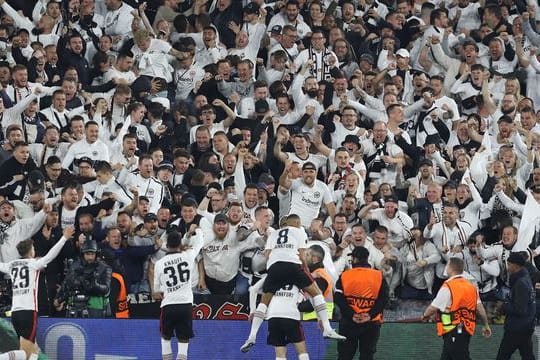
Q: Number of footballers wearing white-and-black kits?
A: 4